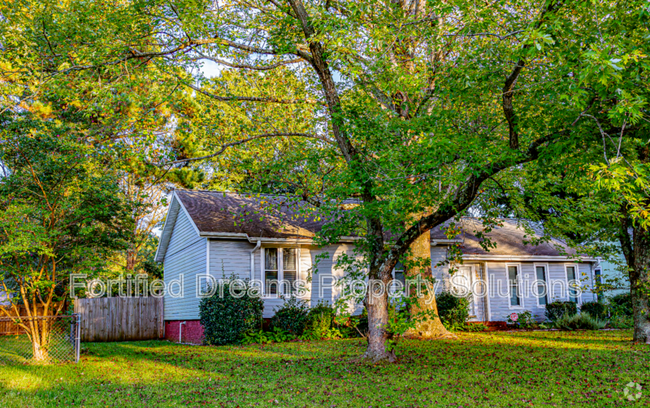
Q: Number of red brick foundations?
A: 1